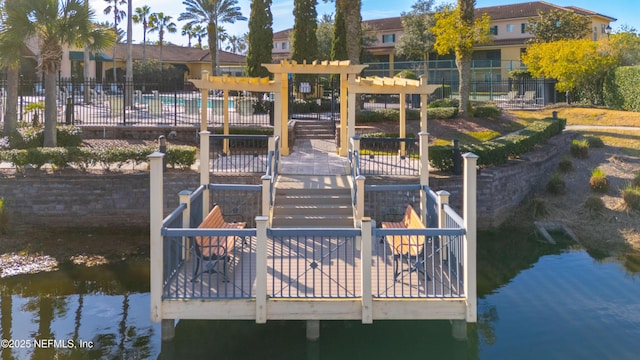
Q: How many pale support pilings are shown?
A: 3